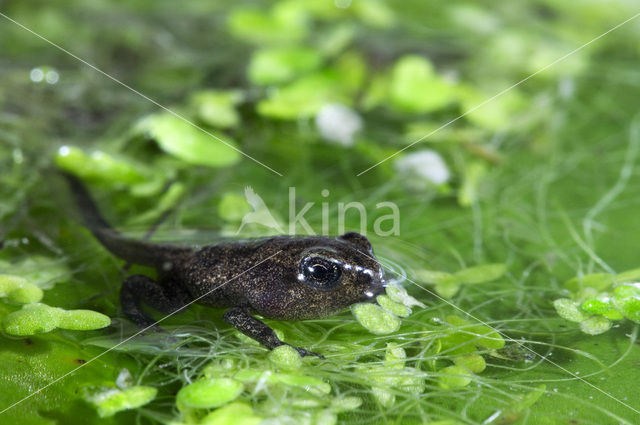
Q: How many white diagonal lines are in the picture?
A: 4